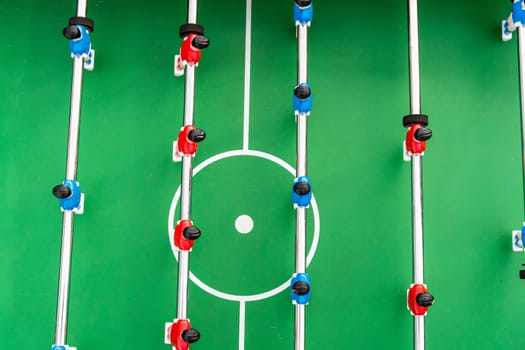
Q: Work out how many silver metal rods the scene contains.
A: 5